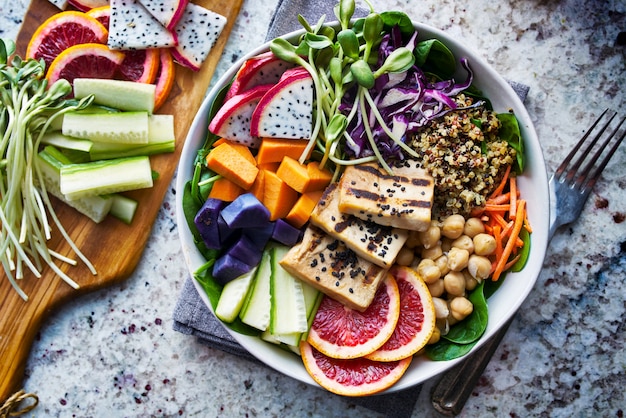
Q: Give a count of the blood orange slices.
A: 8